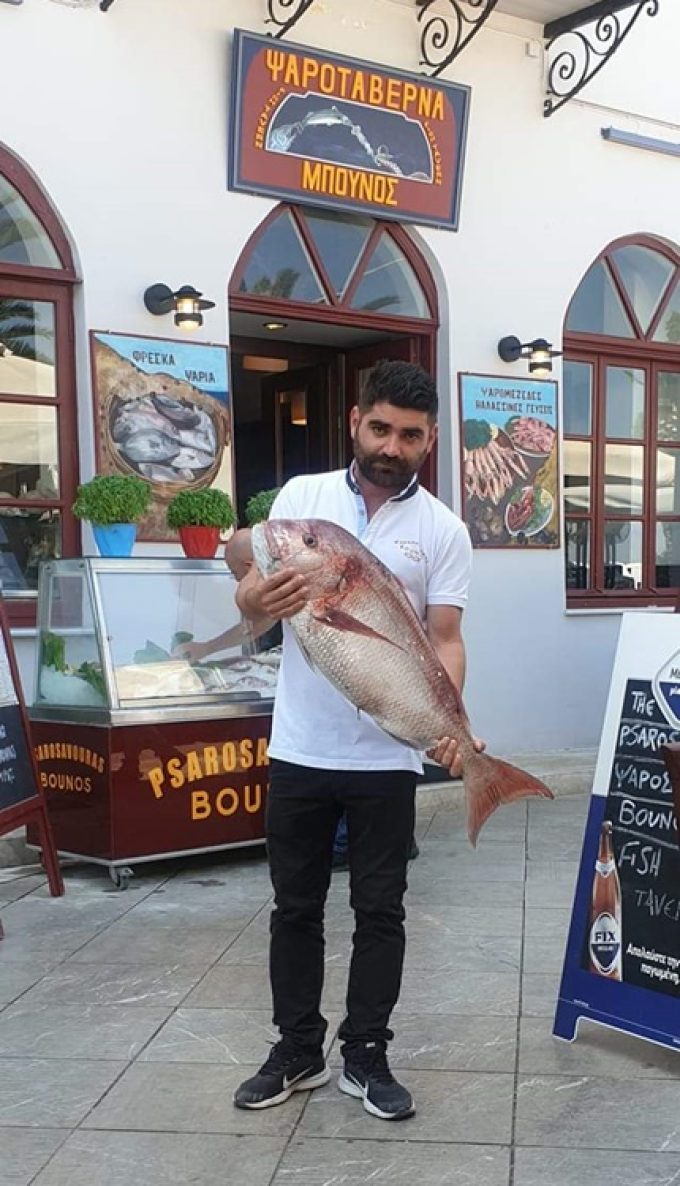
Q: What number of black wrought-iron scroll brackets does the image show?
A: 3